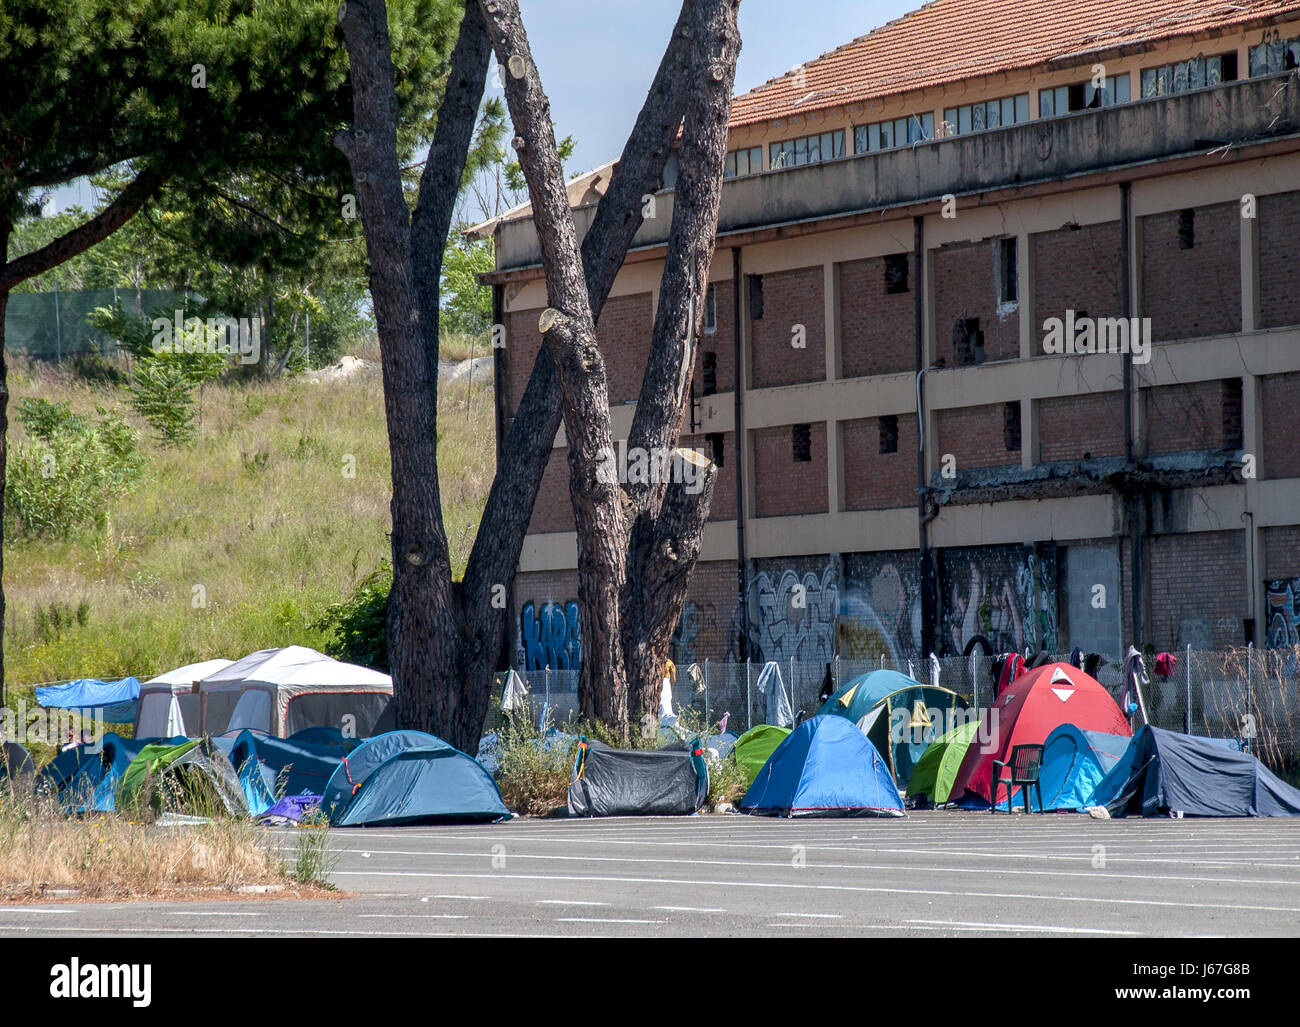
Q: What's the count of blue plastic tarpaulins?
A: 1